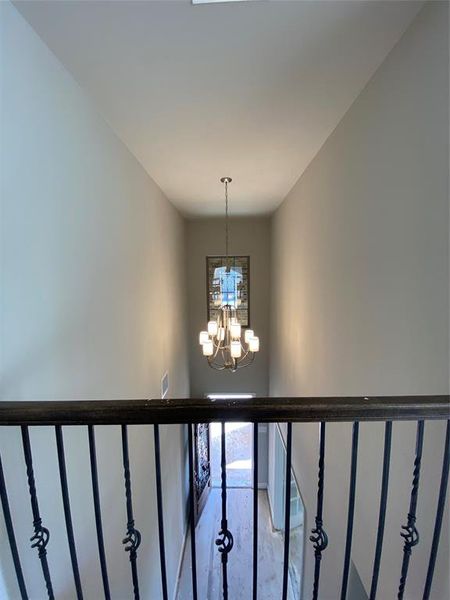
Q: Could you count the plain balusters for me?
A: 10